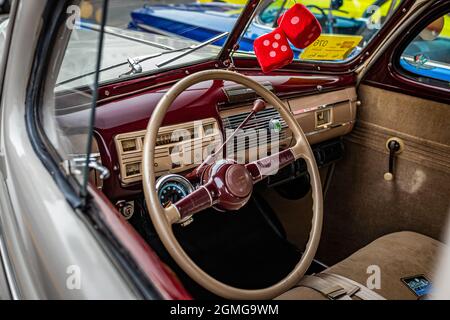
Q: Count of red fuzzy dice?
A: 2